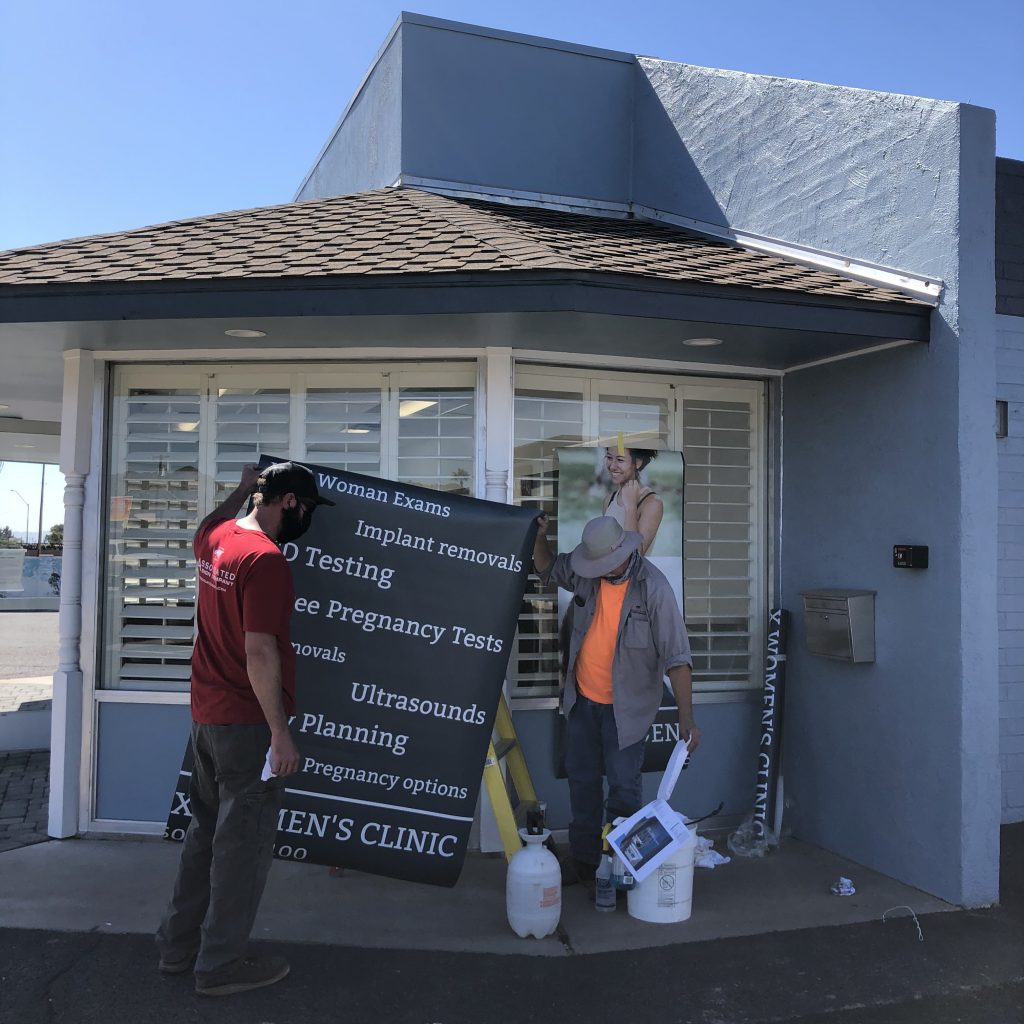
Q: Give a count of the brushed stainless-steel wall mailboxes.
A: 1